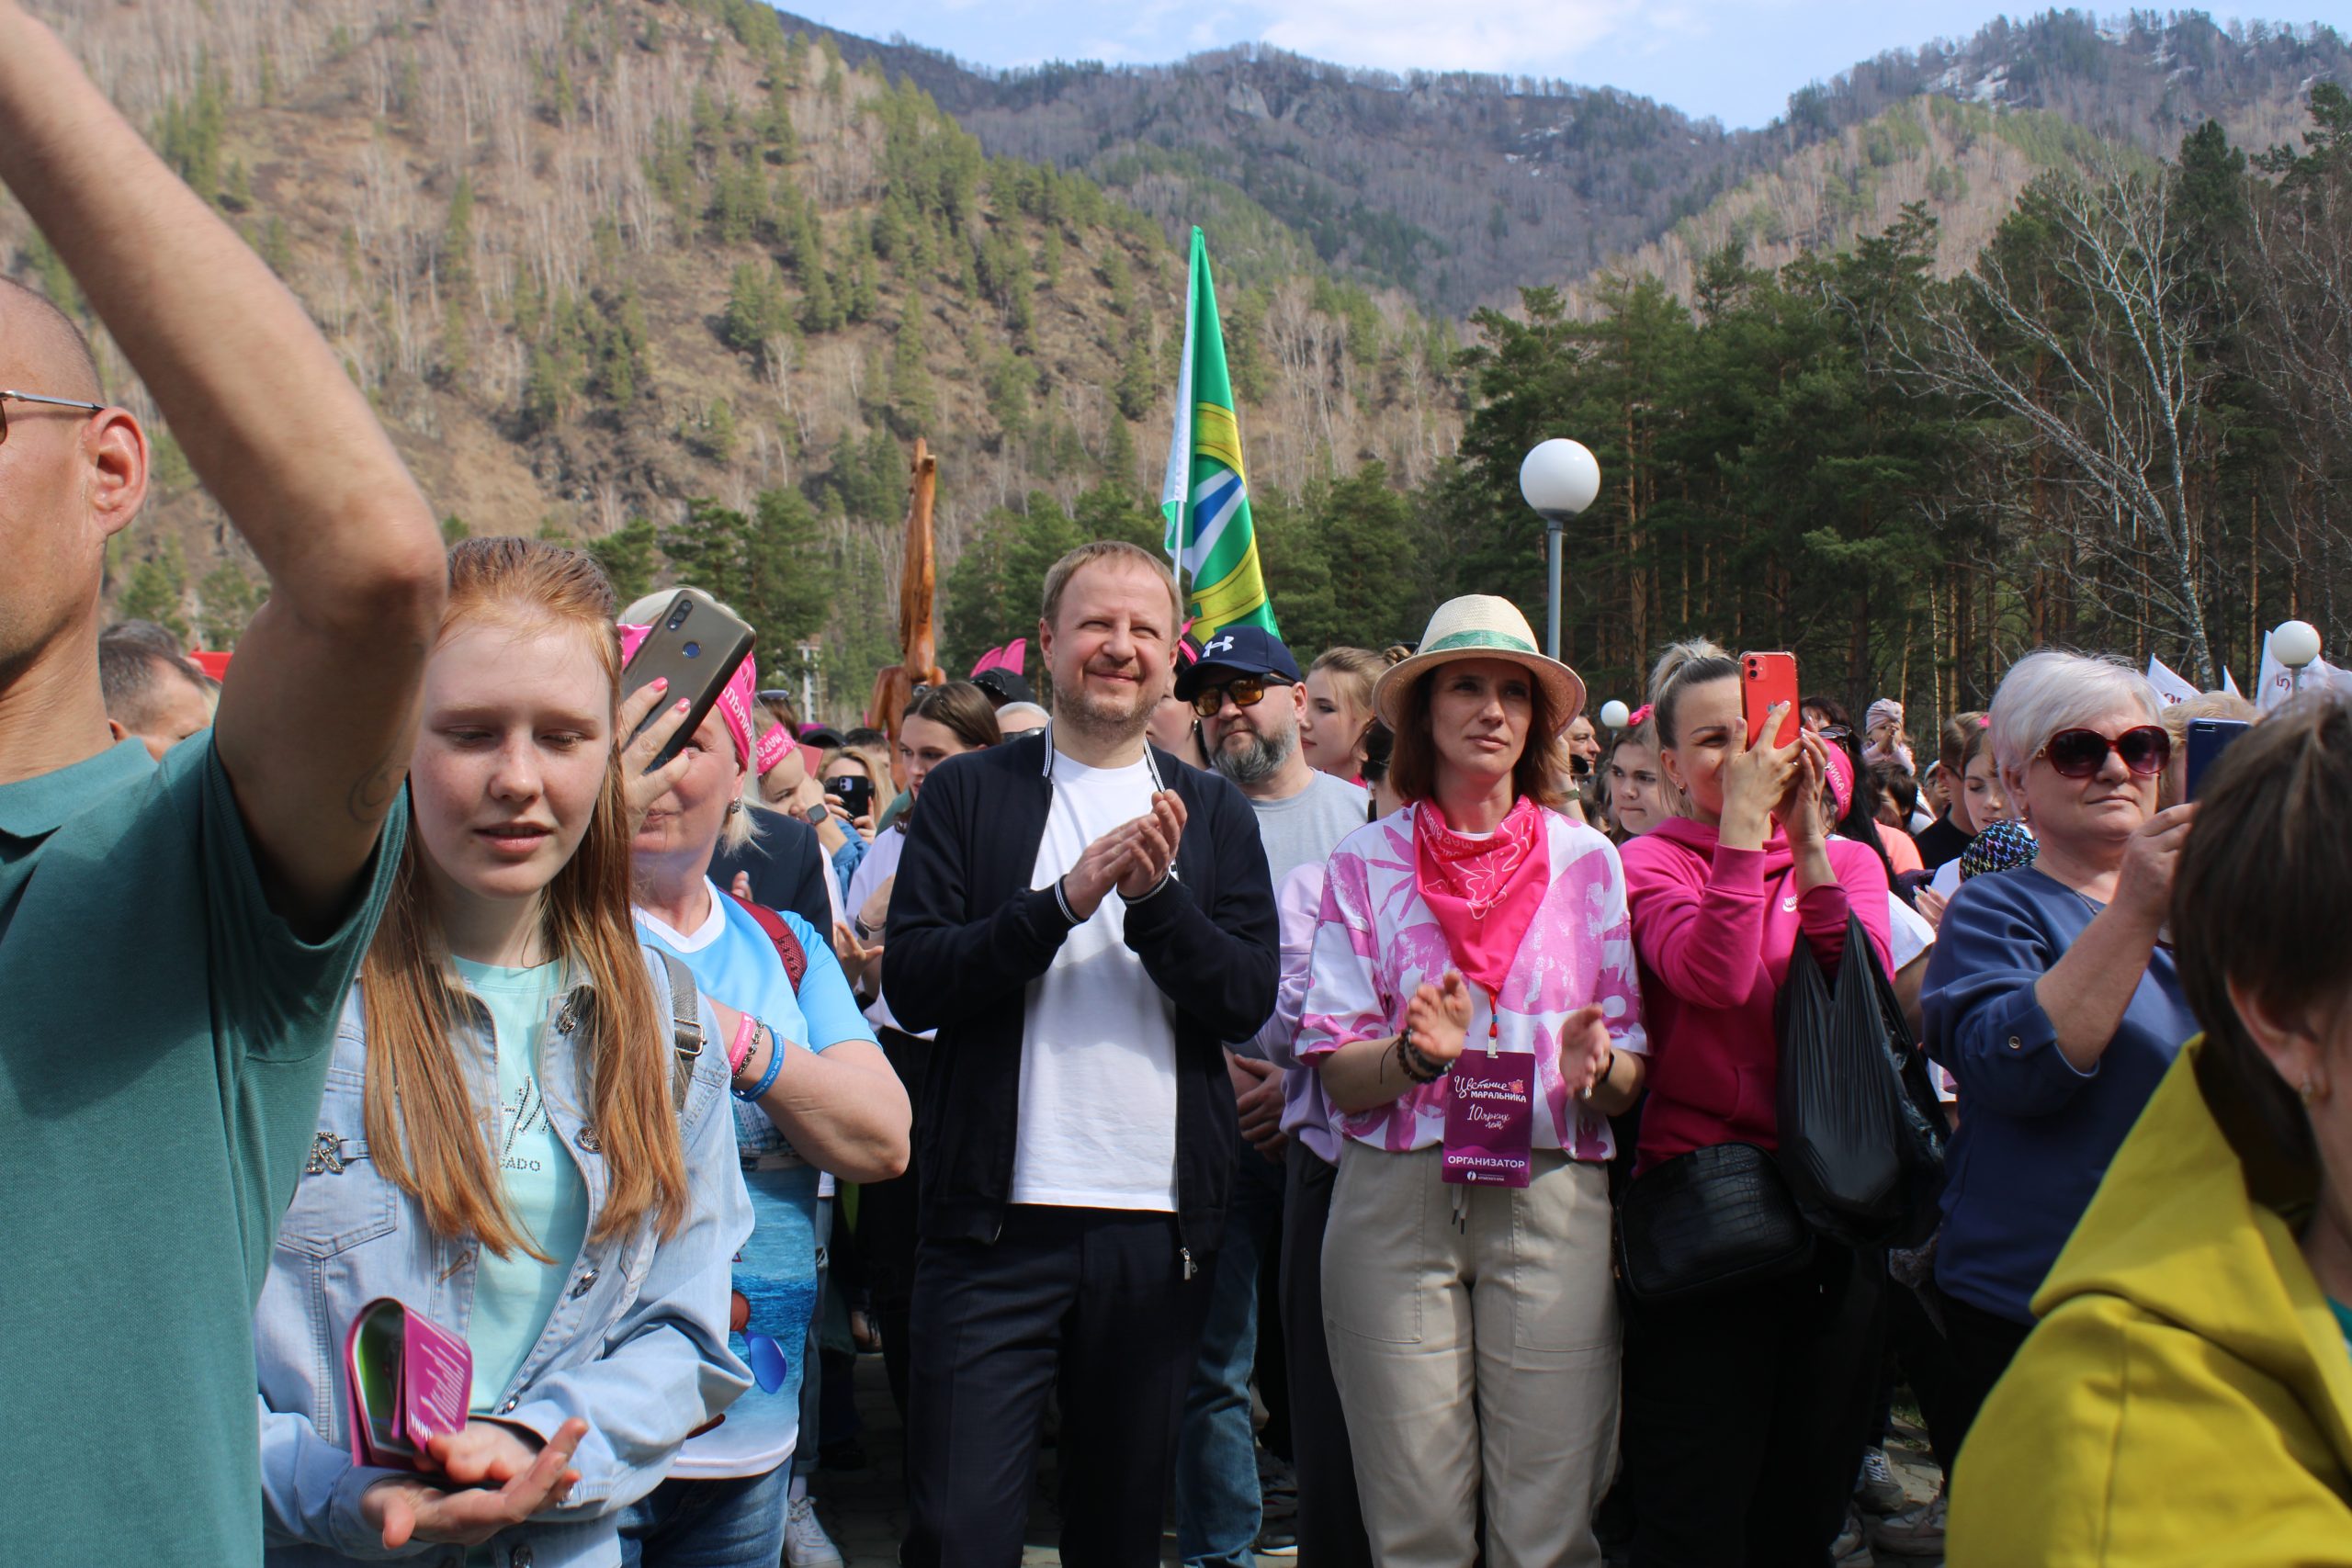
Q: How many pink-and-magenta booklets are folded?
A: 1